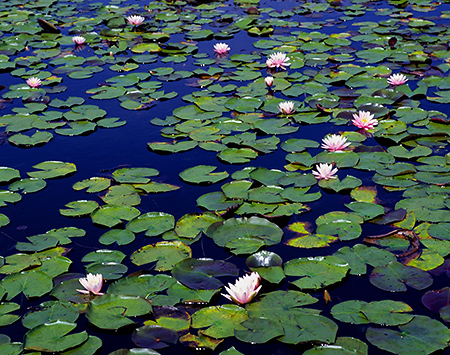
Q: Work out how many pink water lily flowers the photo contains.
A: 13